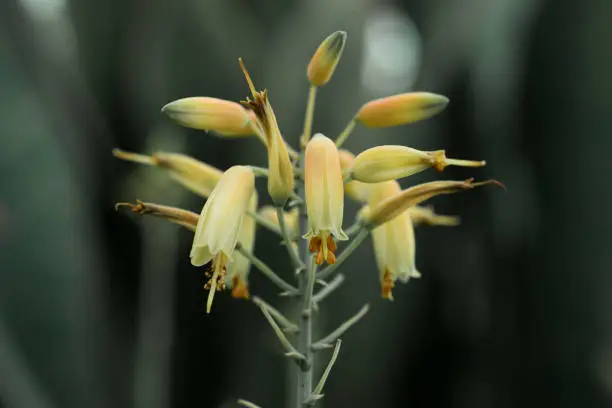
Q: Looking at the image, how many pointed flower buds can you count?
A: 3